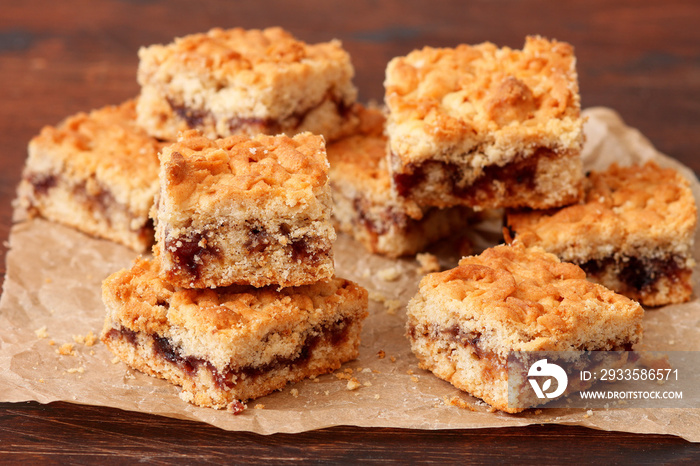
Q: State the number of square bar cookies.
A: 8